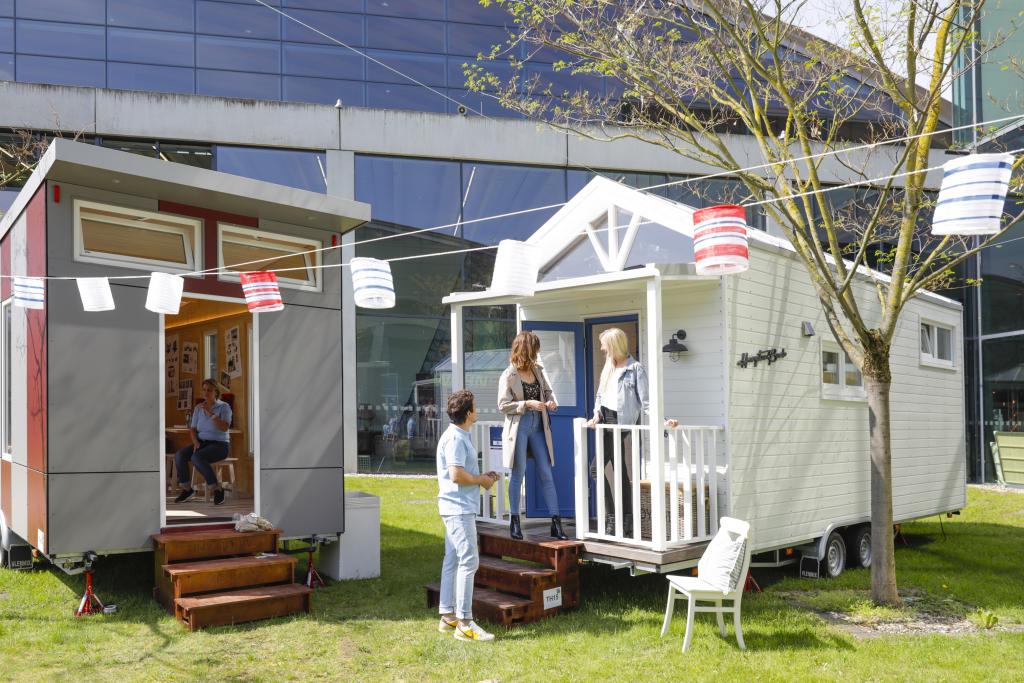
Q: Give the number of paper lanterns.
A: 8